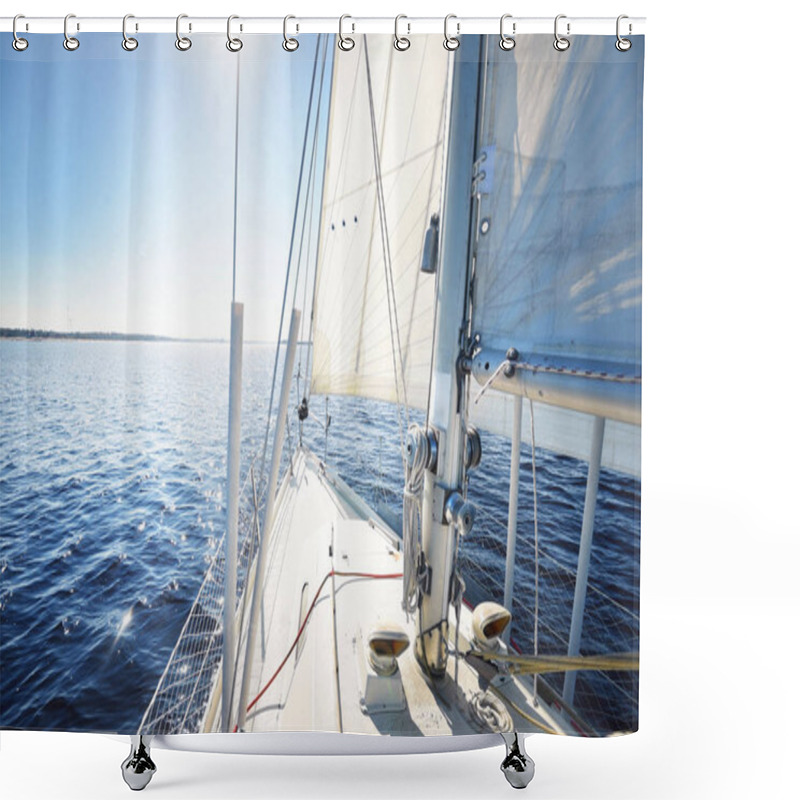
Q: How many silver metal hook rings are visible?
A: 12